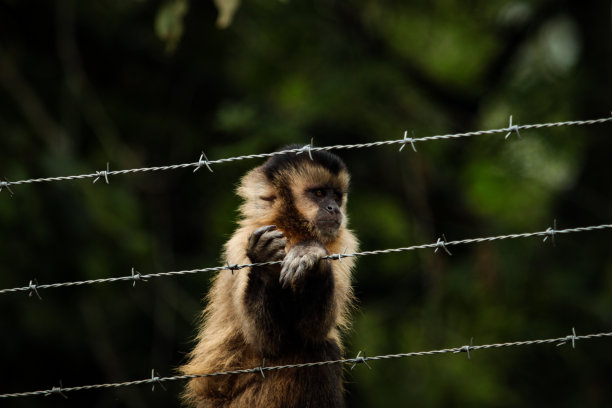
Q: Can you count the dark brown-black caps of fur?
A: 1